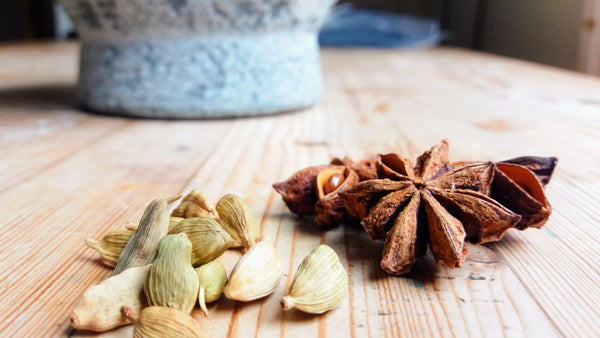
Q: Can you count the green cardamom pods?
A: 12